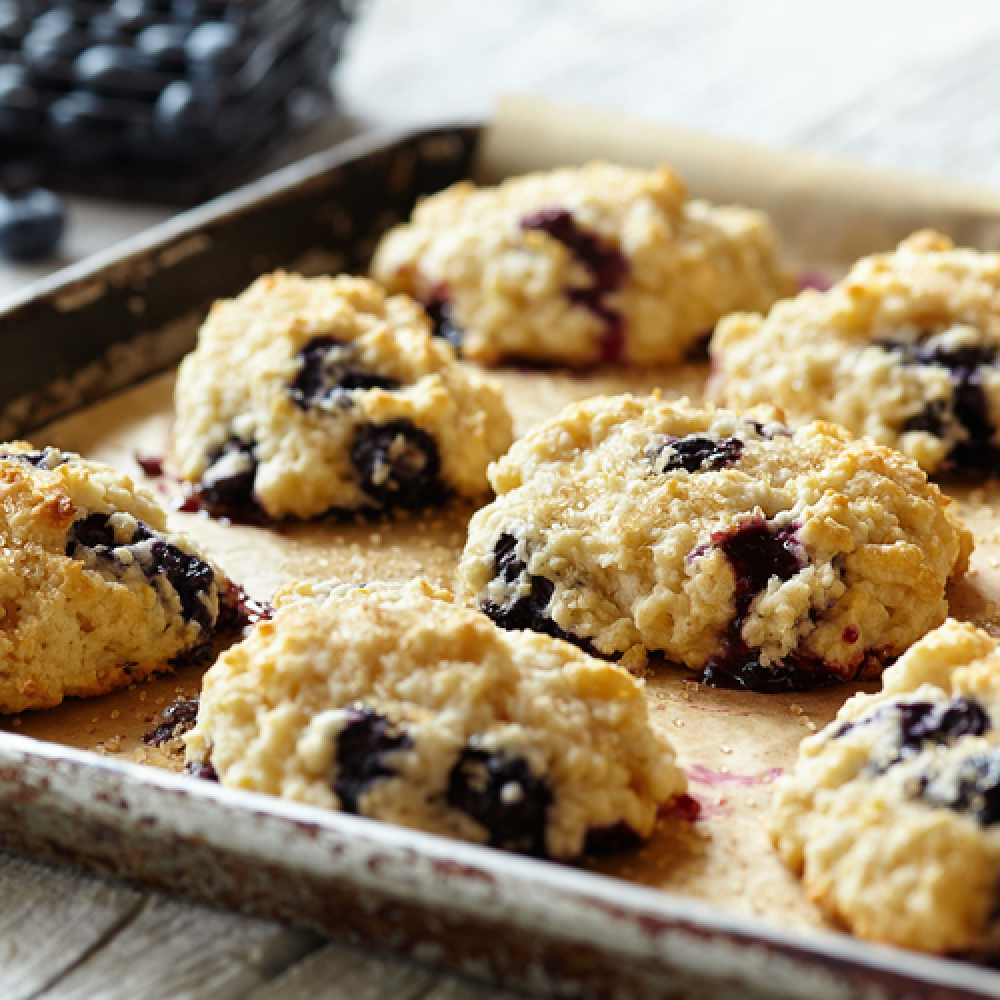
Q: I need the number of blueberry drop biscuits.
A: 7